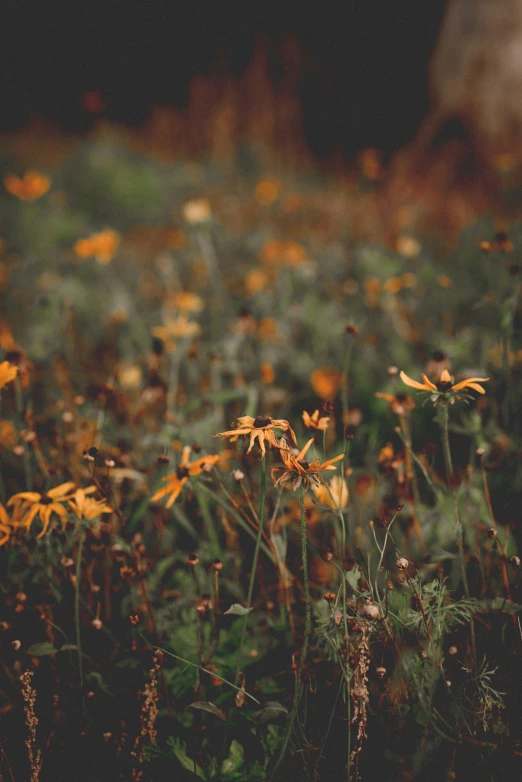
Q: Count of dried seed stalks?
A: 3